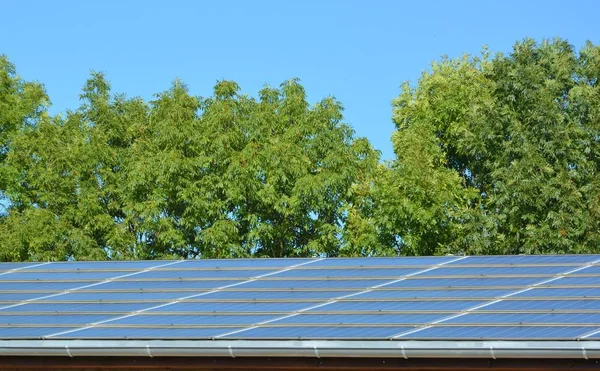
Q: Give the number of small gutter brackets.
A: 7